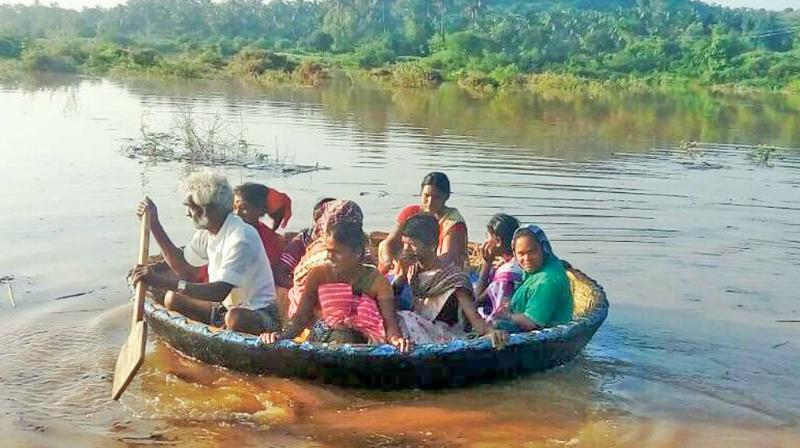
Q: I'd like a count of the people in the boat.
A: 9